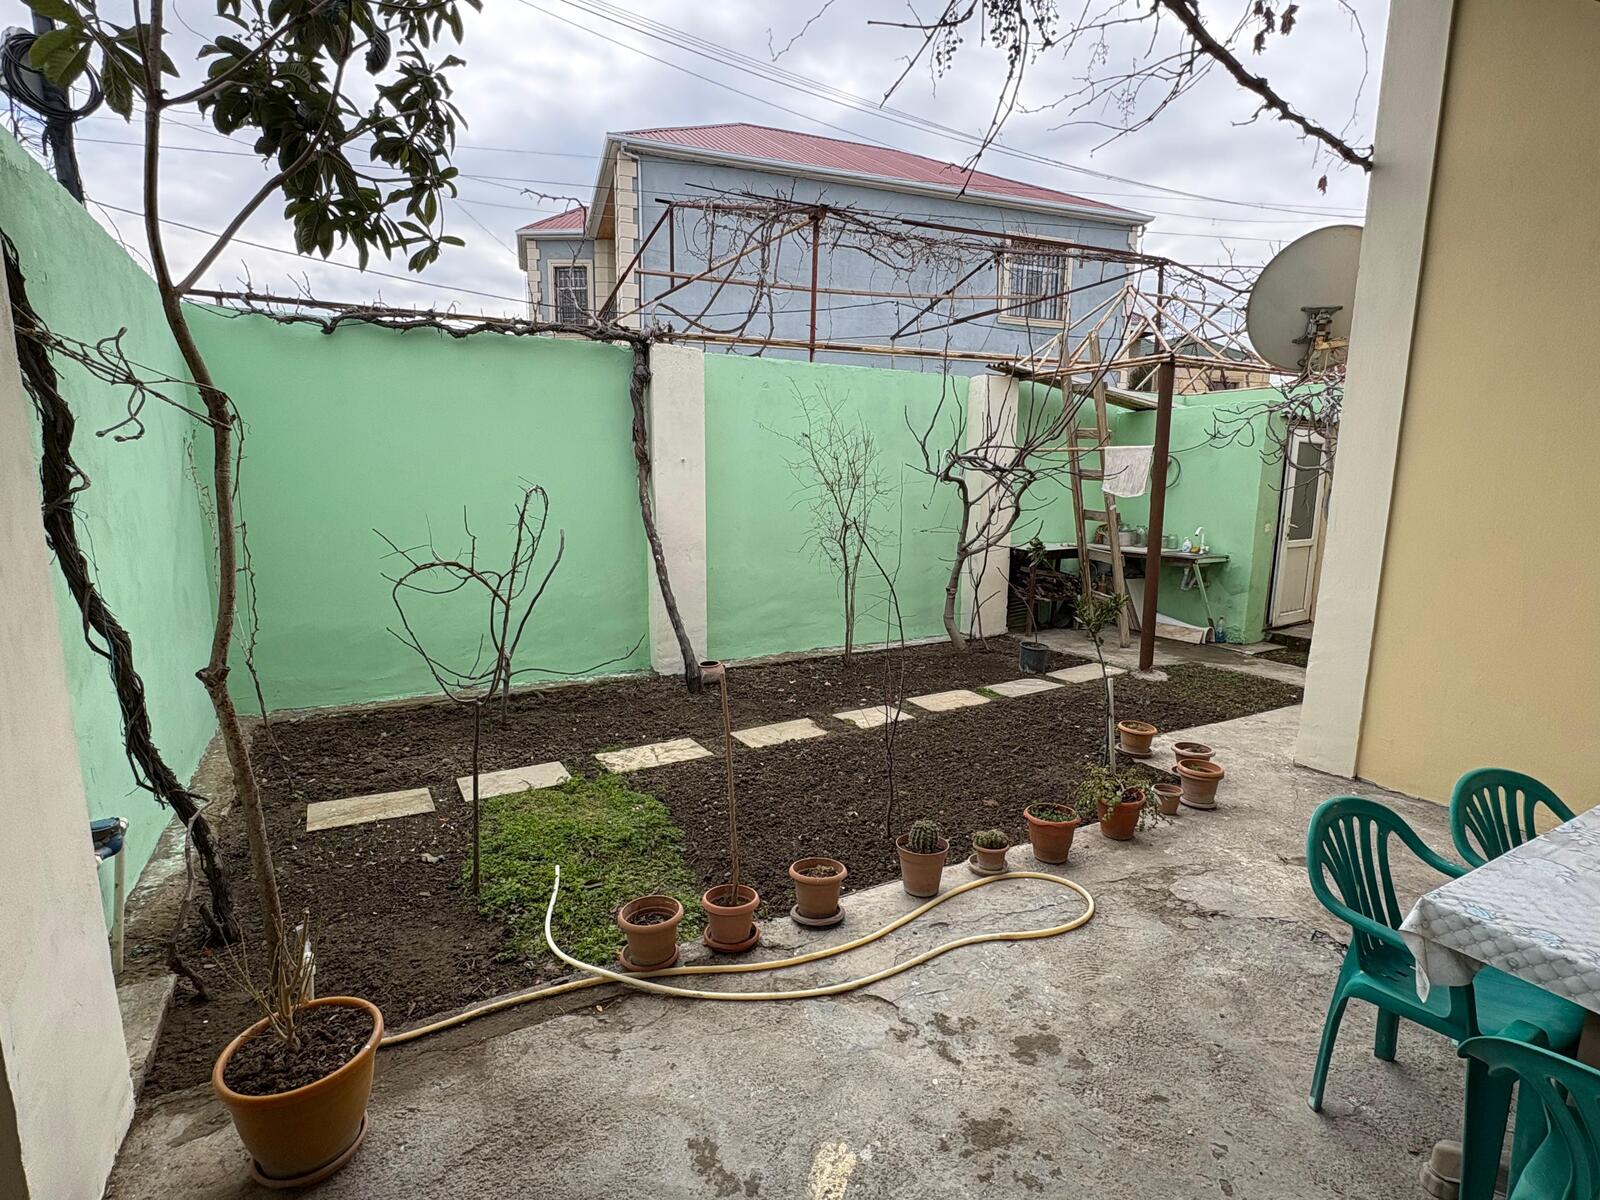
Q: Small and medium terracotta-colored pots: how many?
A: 11